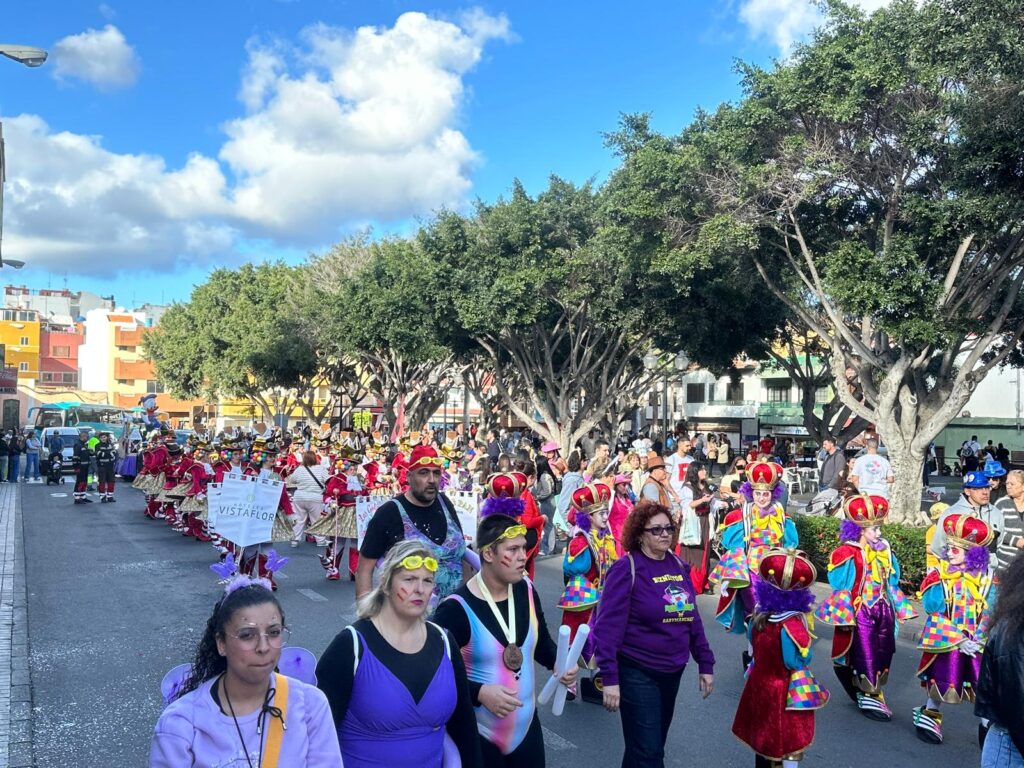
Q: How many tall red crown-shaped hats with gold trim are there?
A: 6